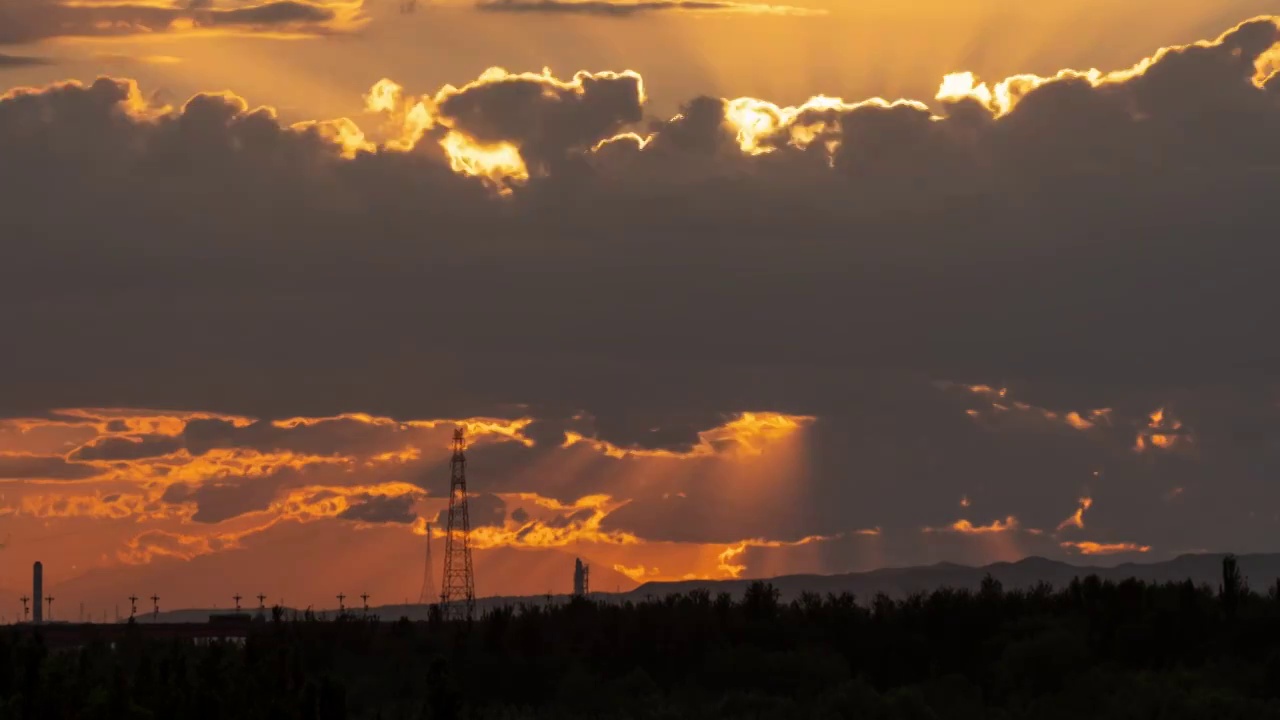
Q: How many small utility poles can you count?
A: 8